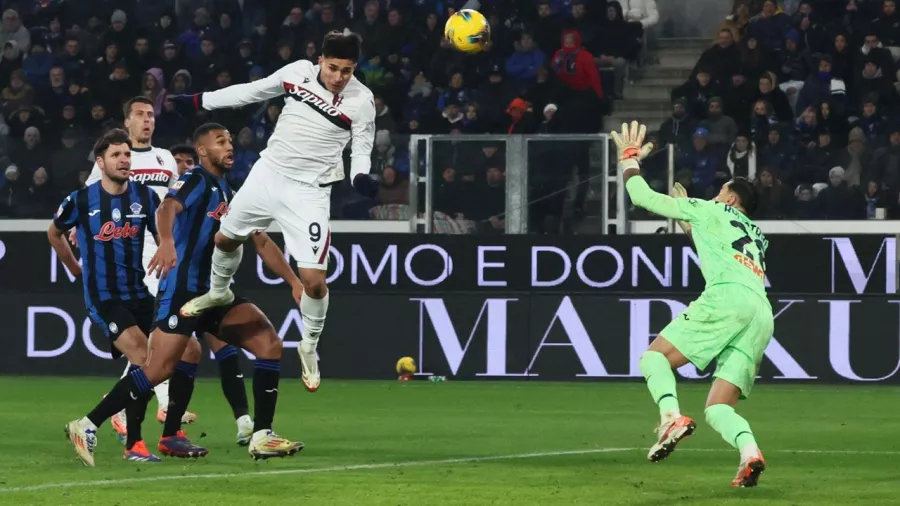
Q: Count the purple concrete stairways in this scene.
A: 0